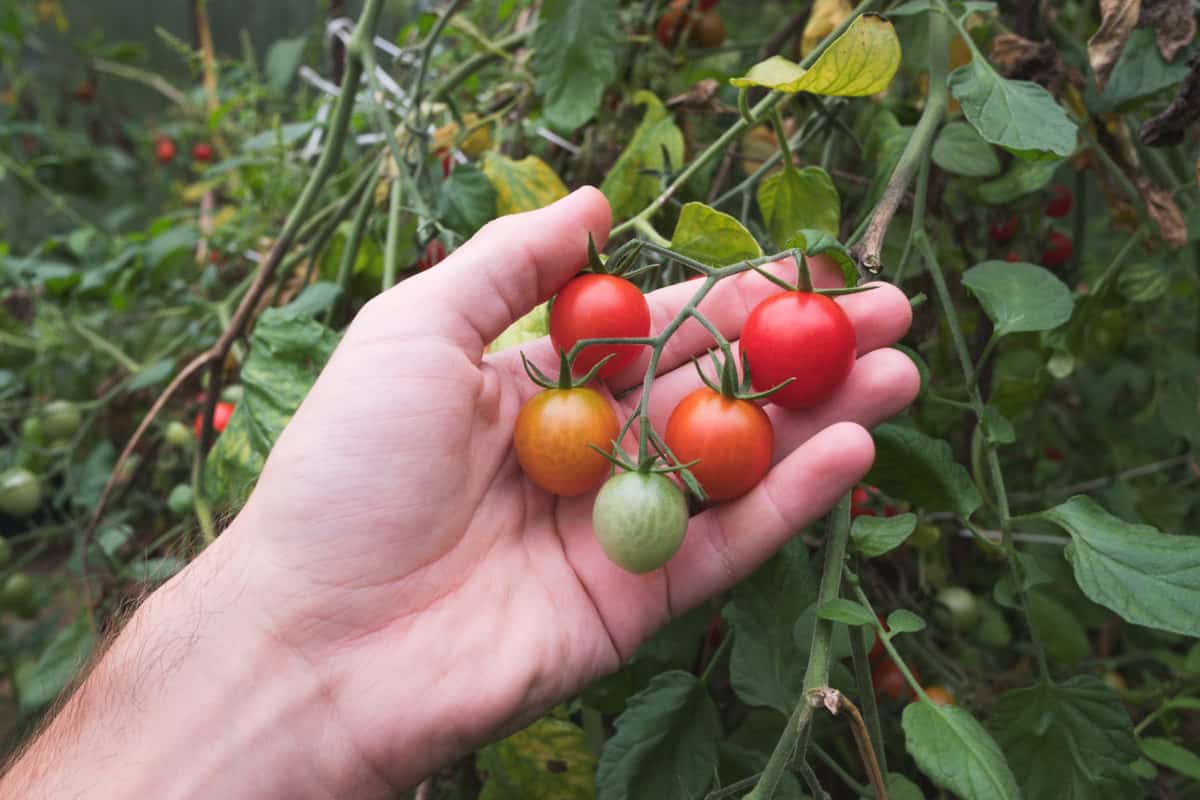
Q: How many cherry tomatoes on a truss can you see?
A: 5